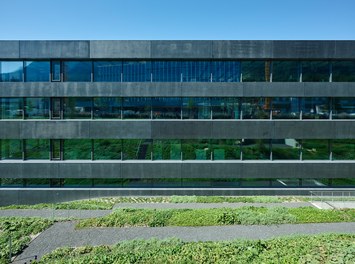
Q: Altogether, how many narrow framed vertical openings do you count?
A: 3